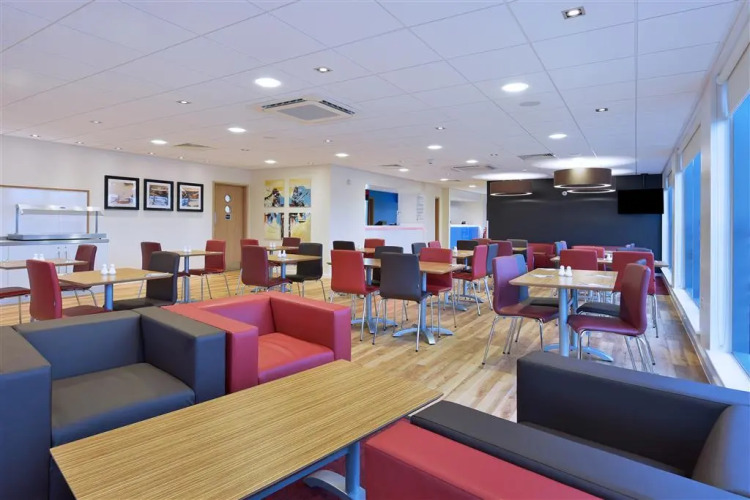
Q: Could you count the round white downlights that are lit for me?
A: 12